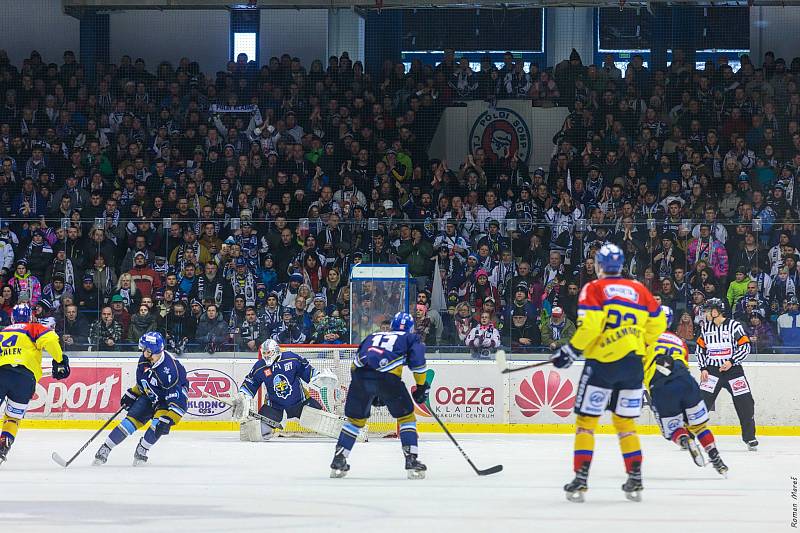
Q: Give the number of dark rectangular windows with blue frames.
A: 2